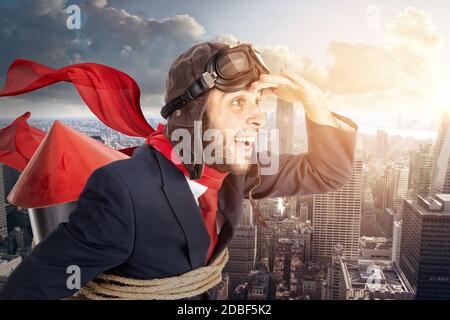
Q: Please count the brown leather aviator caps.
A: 1